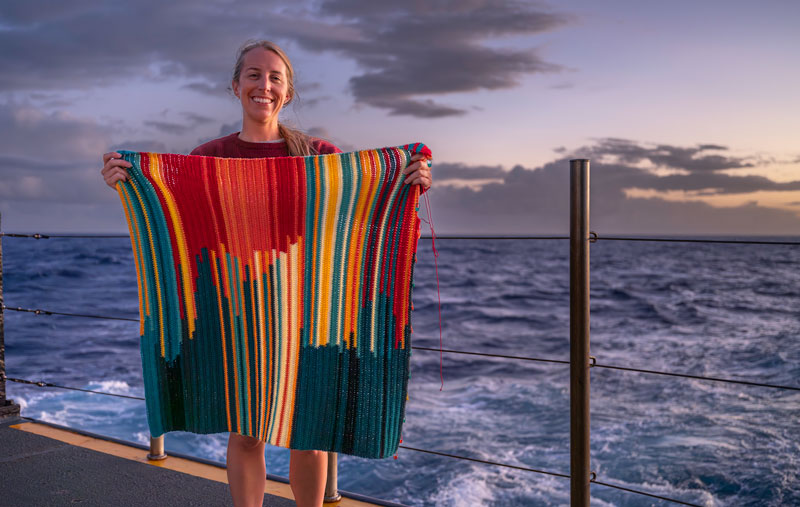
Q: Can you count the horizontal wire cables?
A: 3